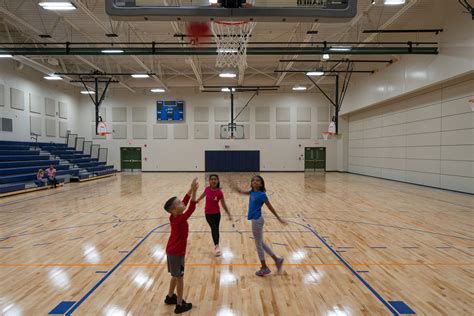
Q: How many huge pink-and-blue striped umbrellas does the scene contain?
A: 0